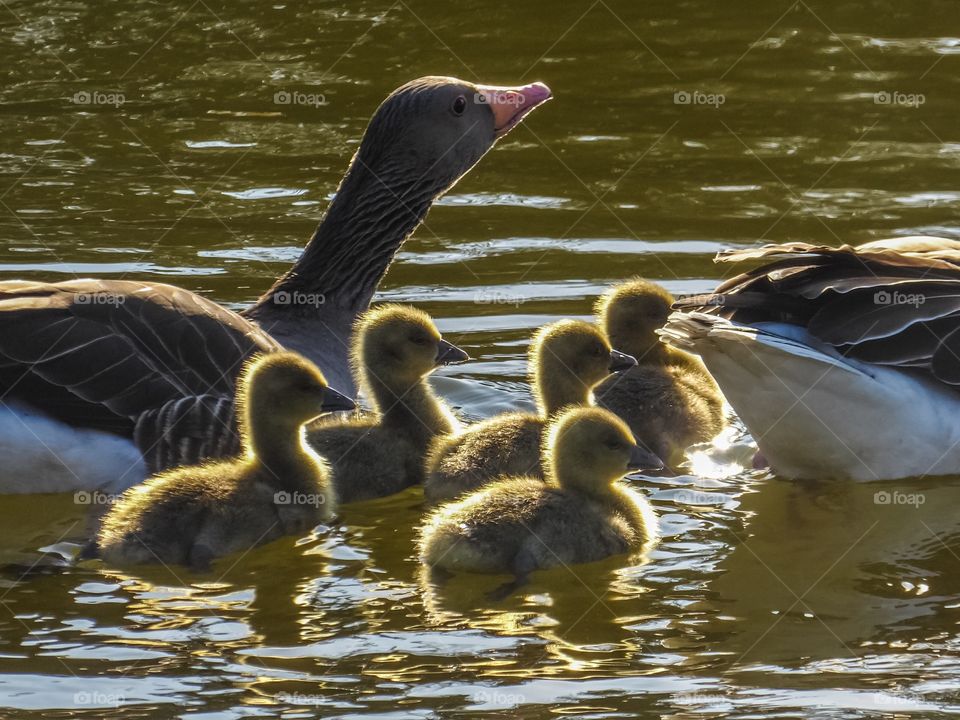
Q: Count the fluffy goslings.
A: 5